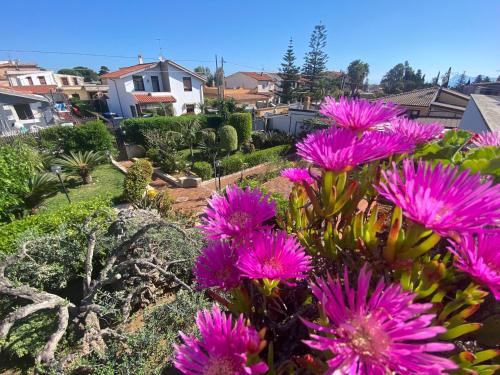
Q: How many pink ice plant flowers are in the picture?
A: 13